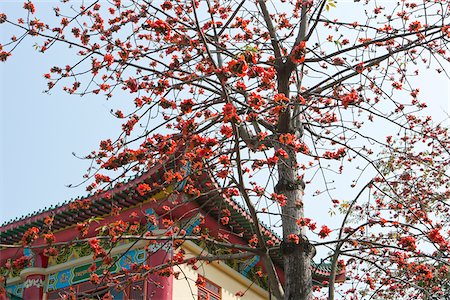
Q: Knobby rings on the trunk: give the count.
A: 2